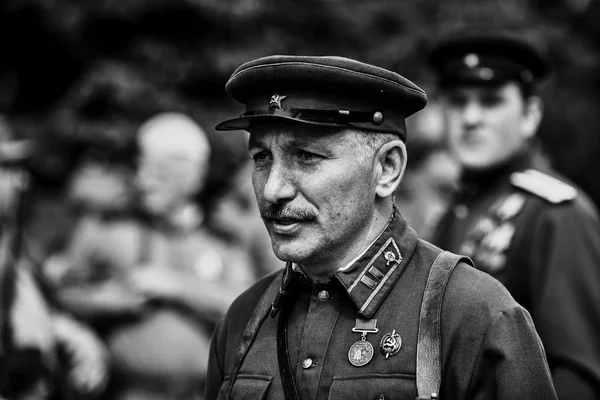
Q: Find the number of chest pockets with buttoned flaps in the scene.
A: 2